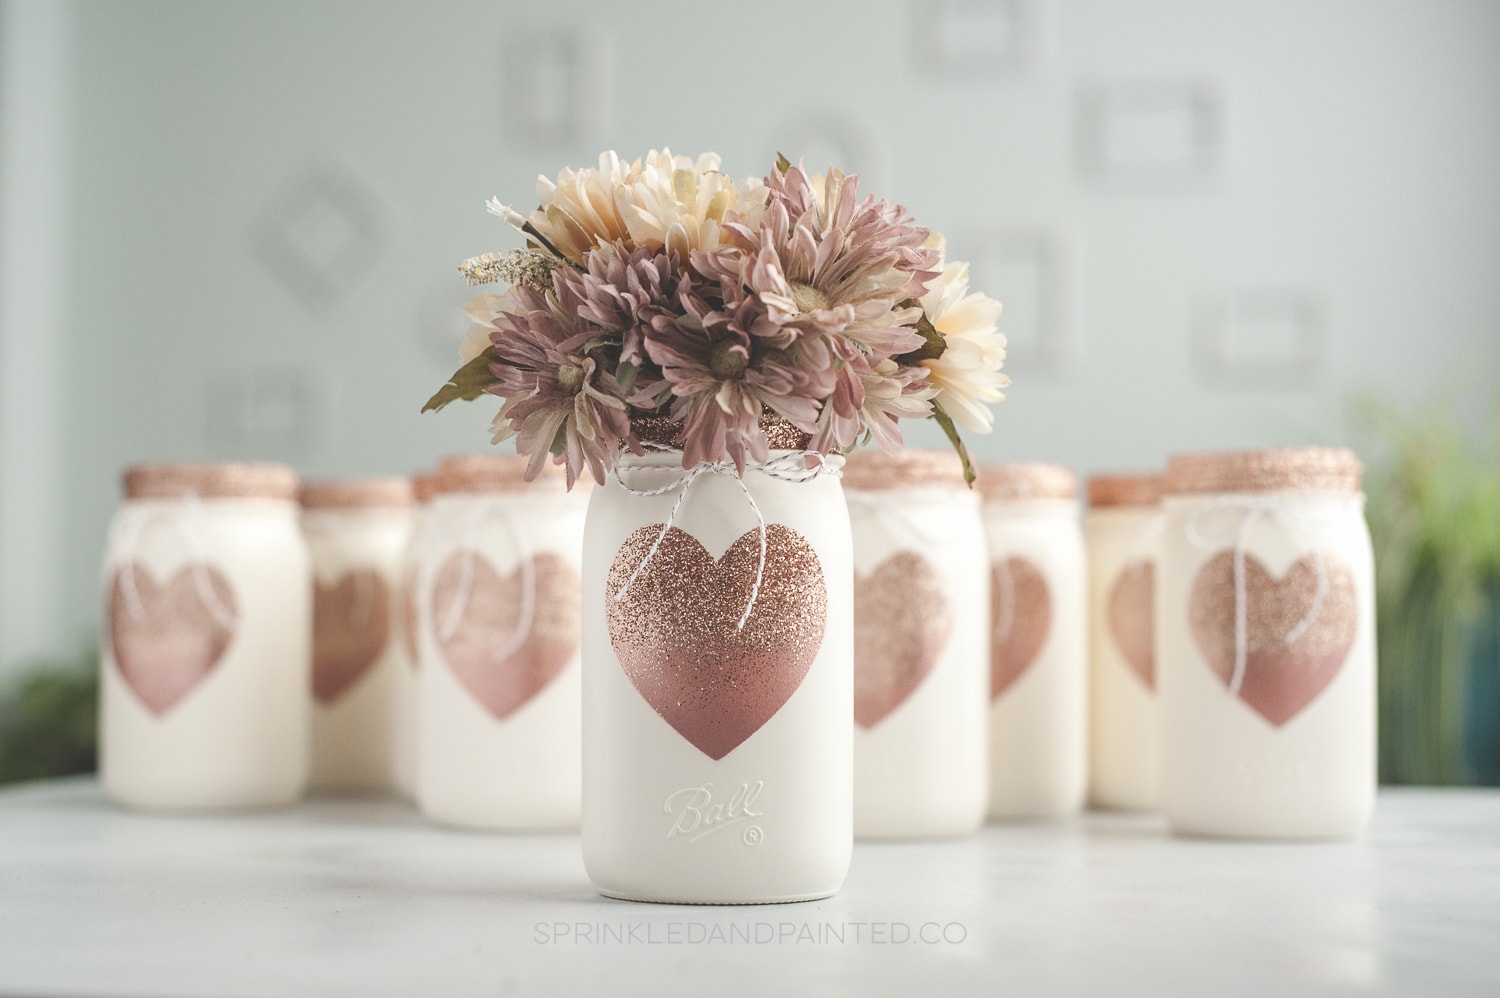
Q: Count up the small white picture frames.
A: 9